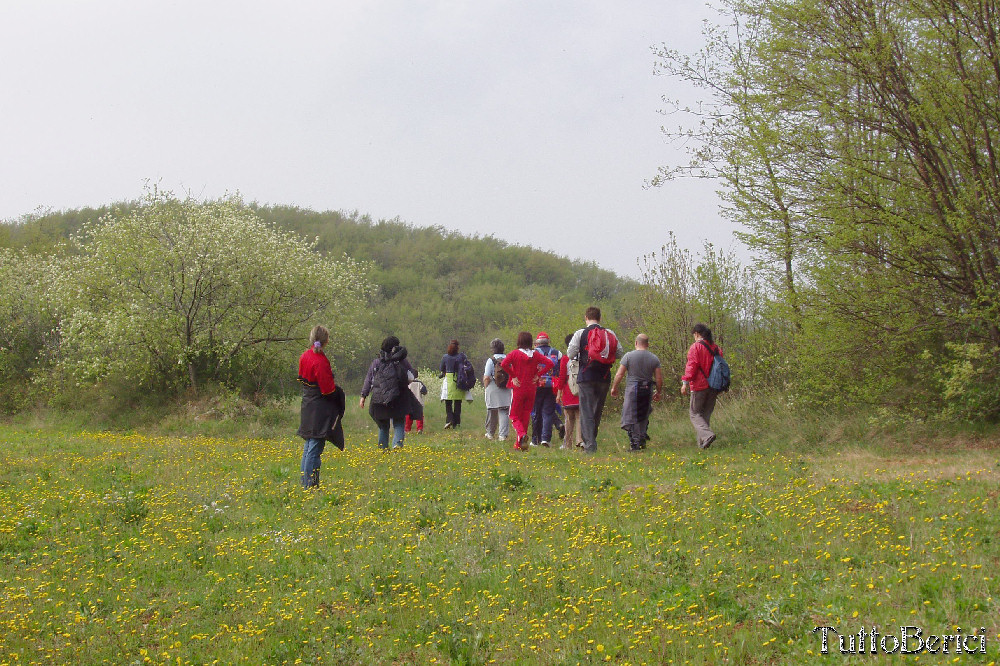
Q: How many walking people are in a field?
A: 11